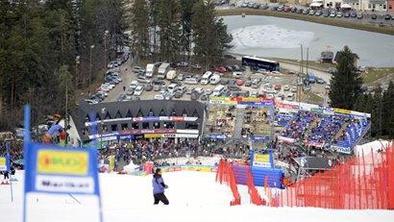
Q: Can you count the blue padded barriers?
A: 1